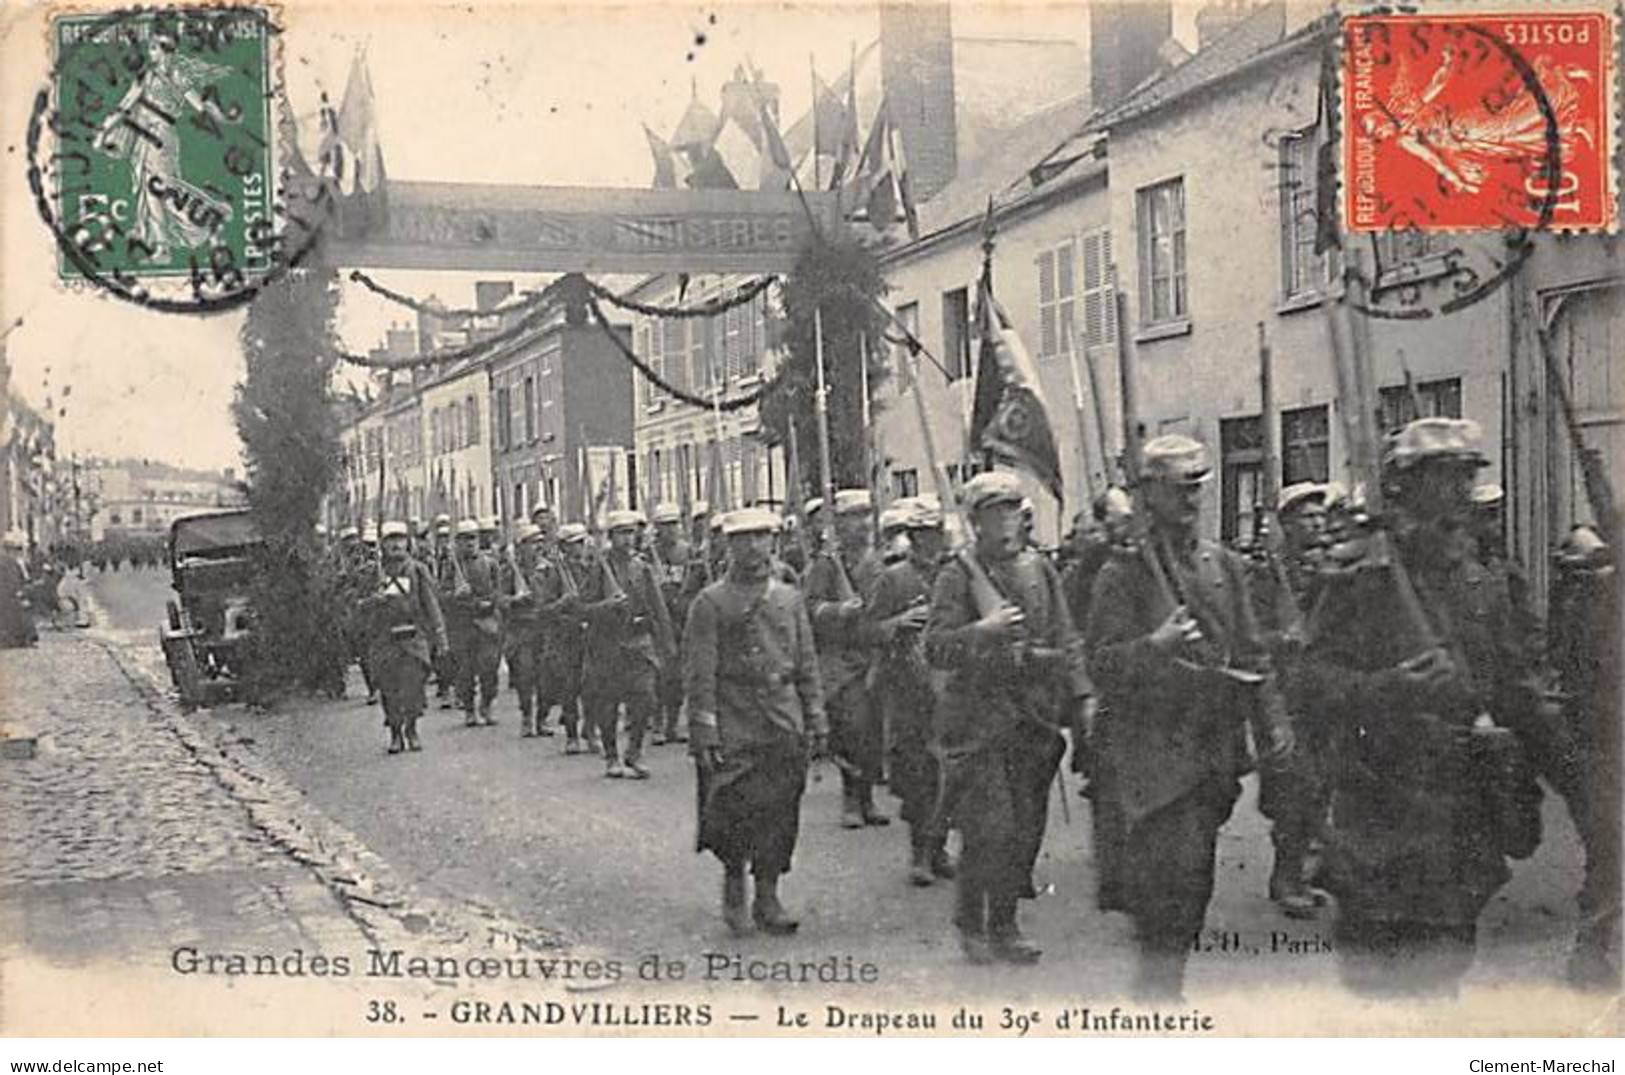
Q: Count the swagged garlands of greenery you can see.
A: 4